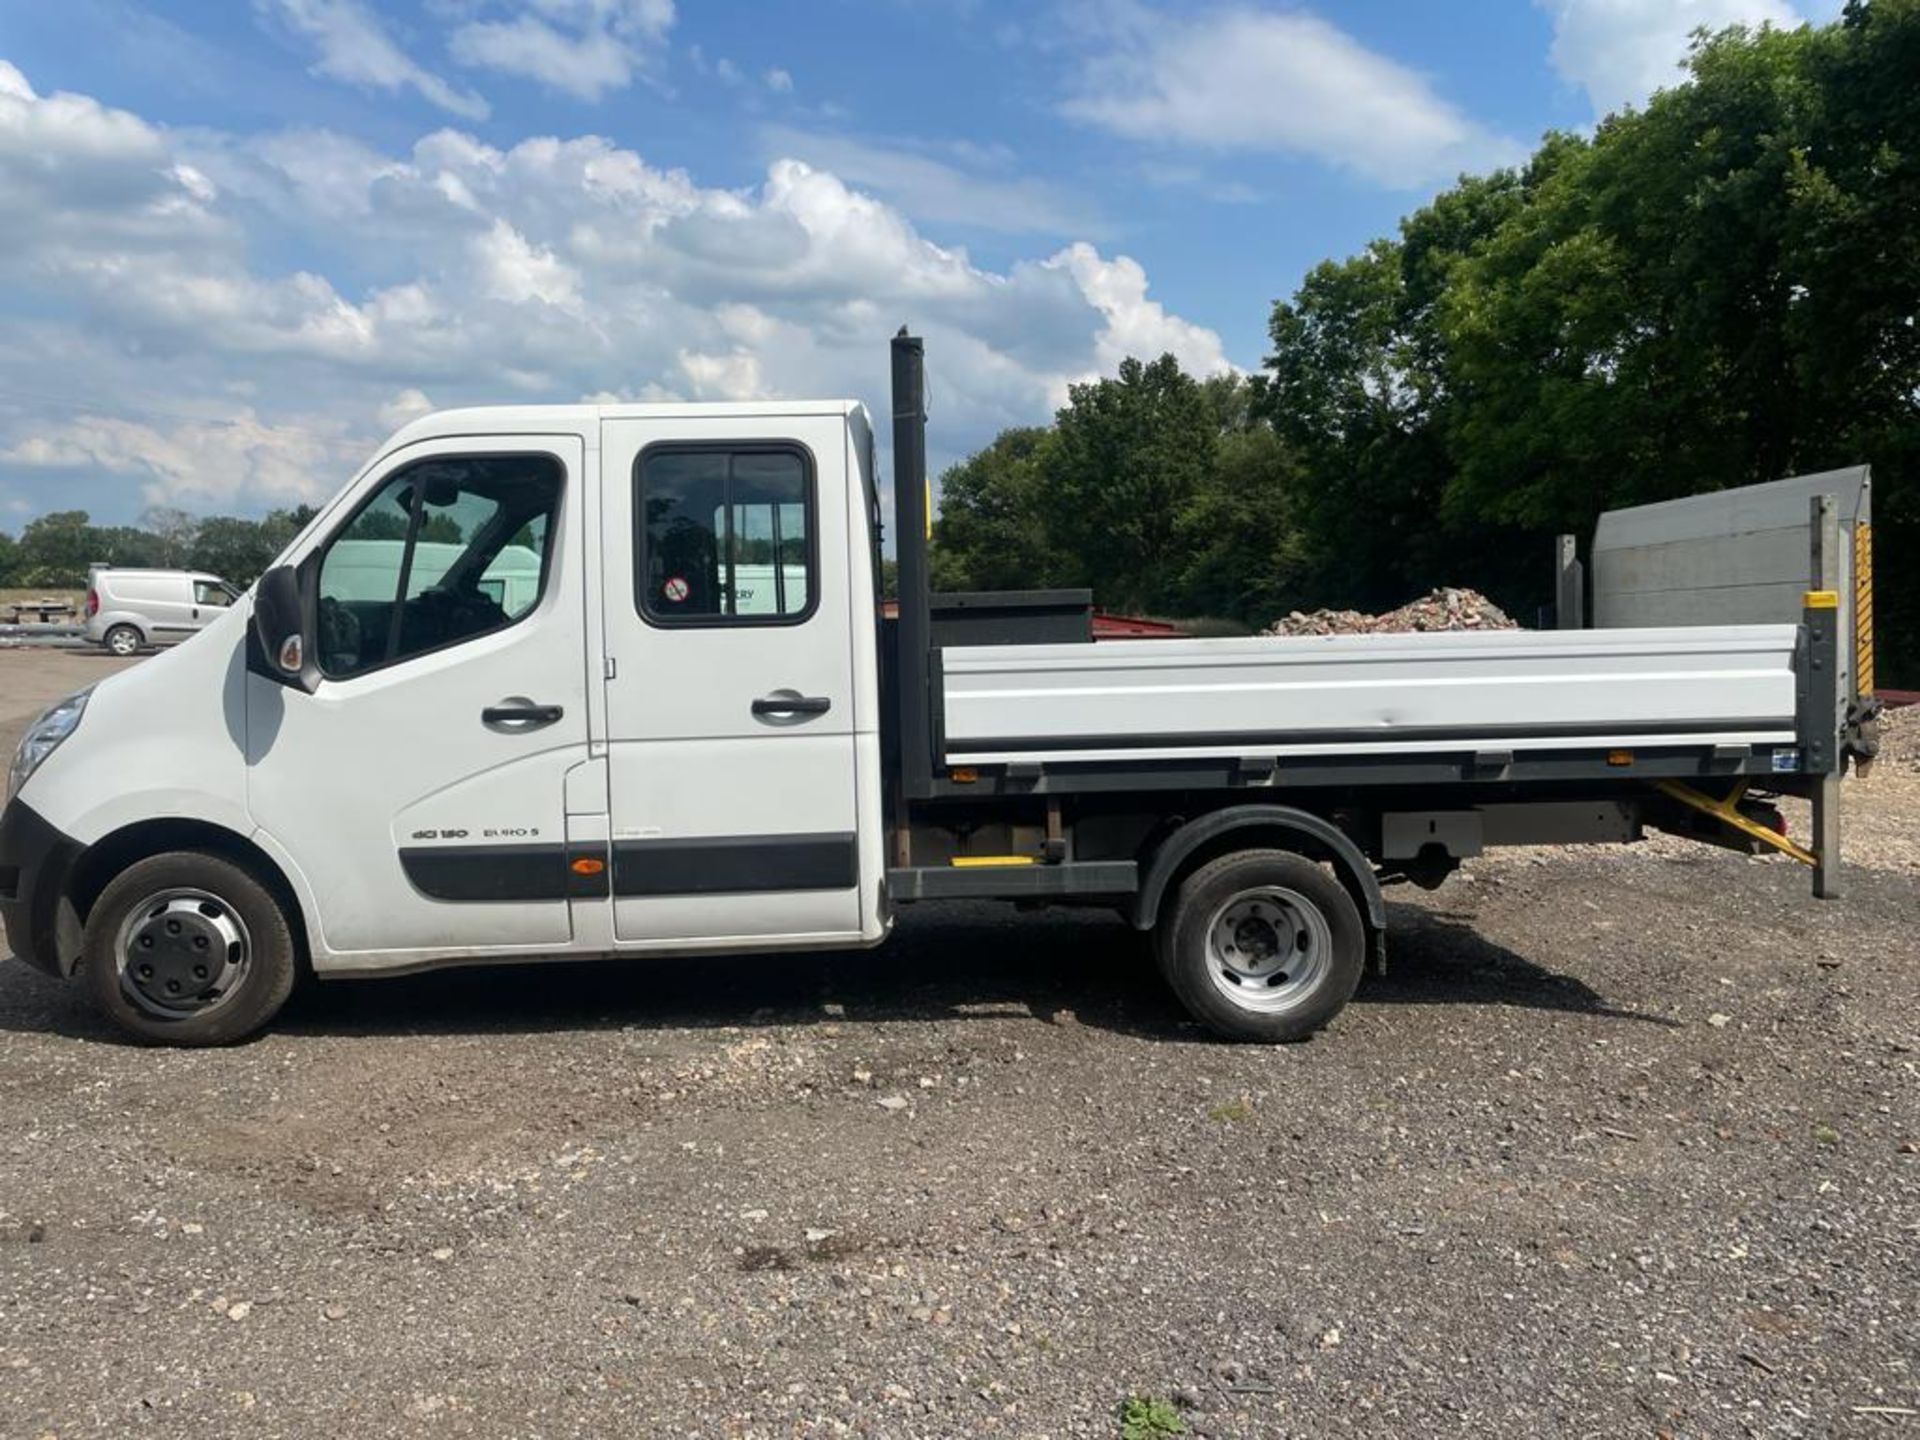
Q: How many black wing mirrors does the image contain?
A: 1